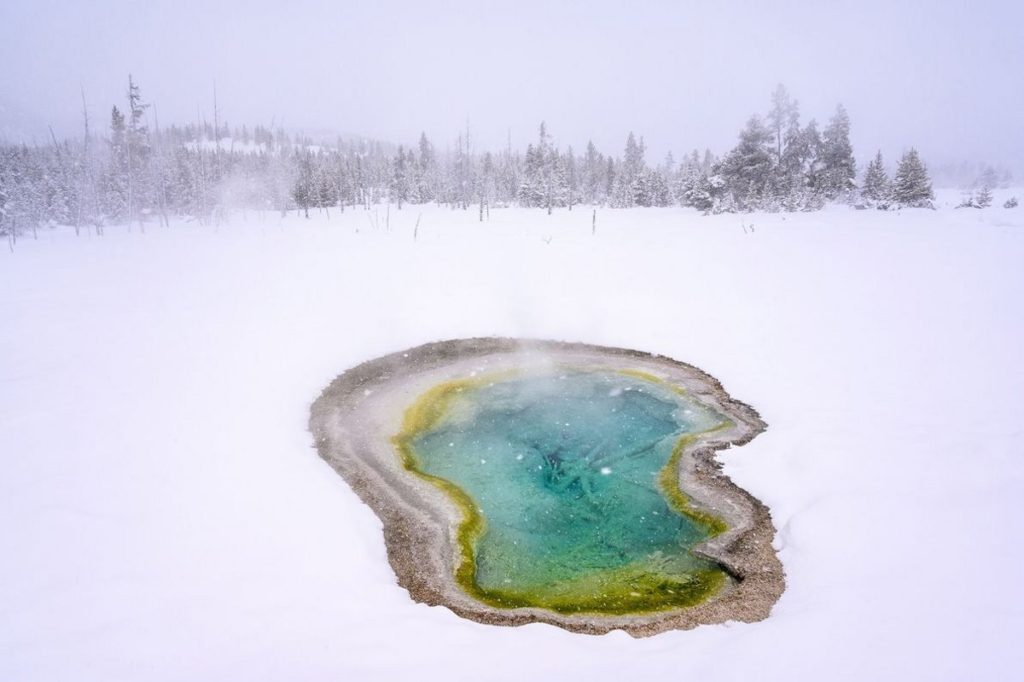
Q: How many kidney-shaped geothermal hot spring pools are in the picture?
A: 1